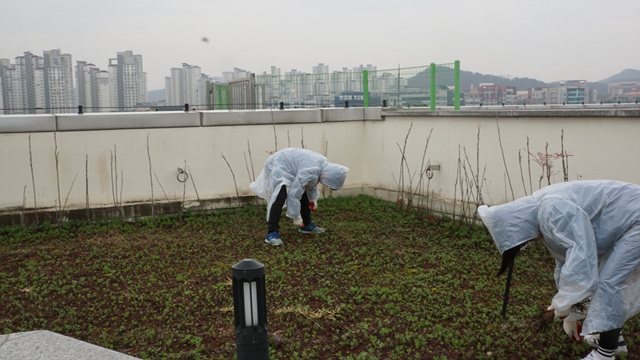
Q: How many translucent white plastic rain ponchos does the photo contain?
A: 2